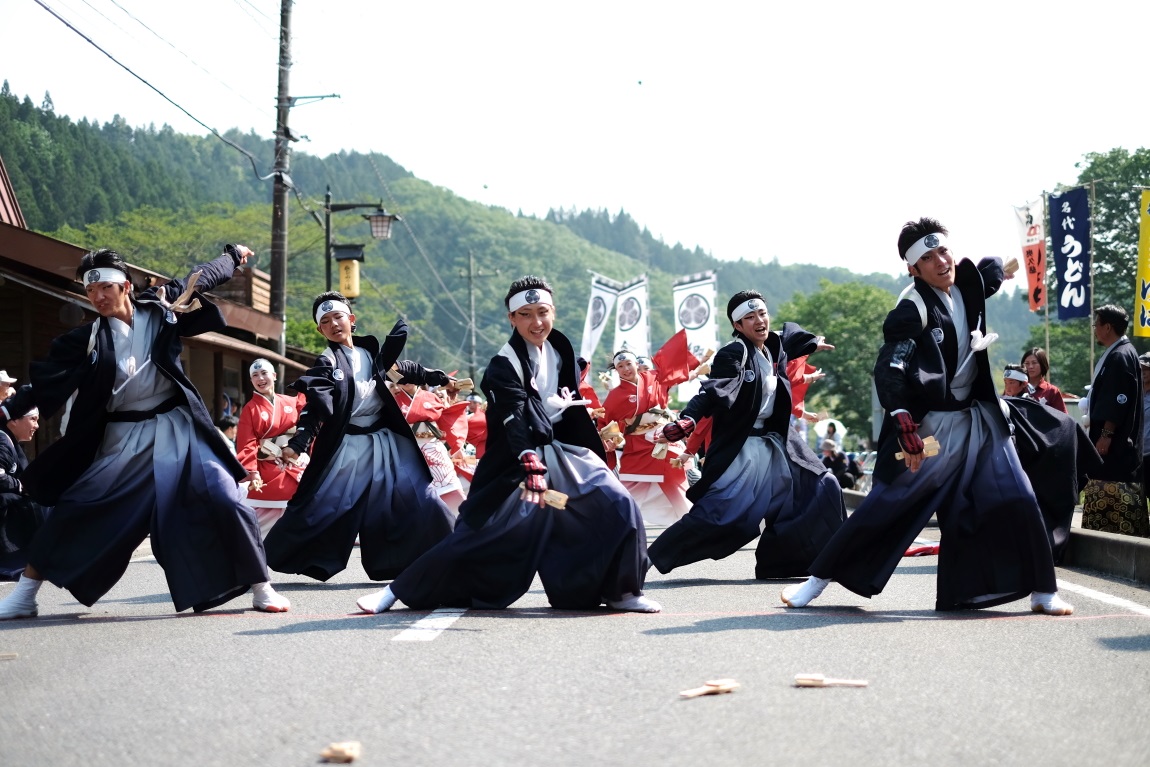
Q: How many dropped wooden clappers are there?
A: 3